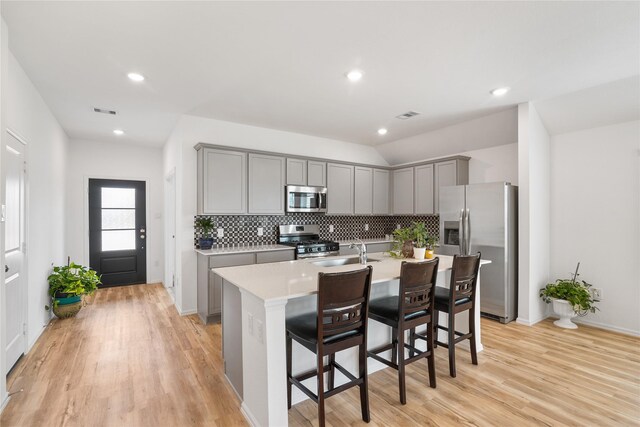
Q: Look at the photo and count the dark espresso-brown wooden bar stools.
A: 3